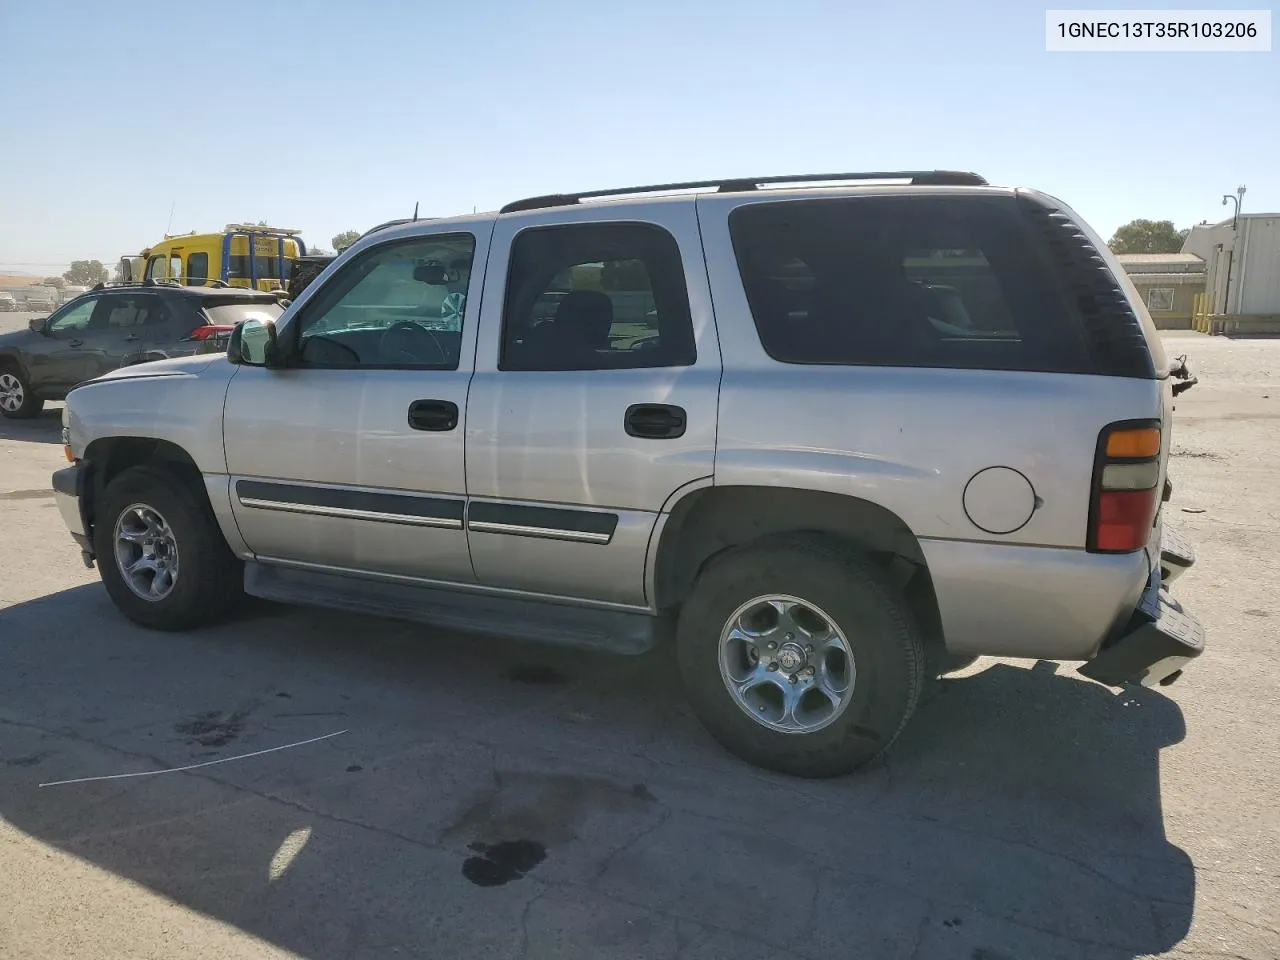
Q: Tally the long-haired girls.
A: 0